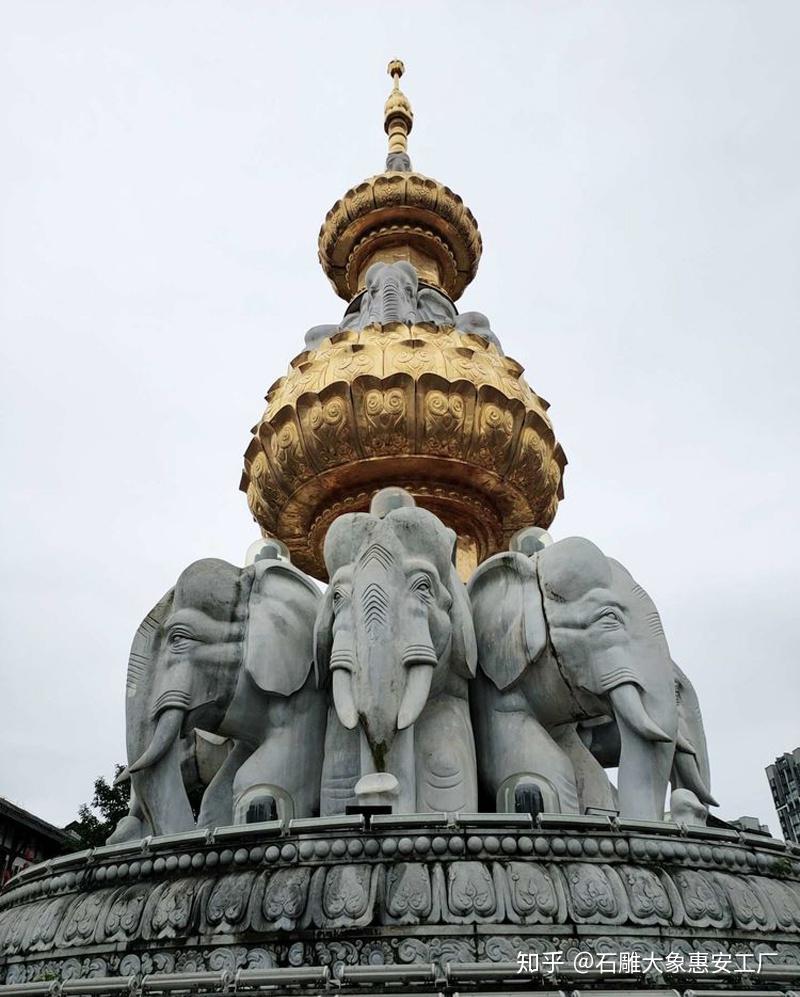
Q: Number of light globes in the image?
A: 5